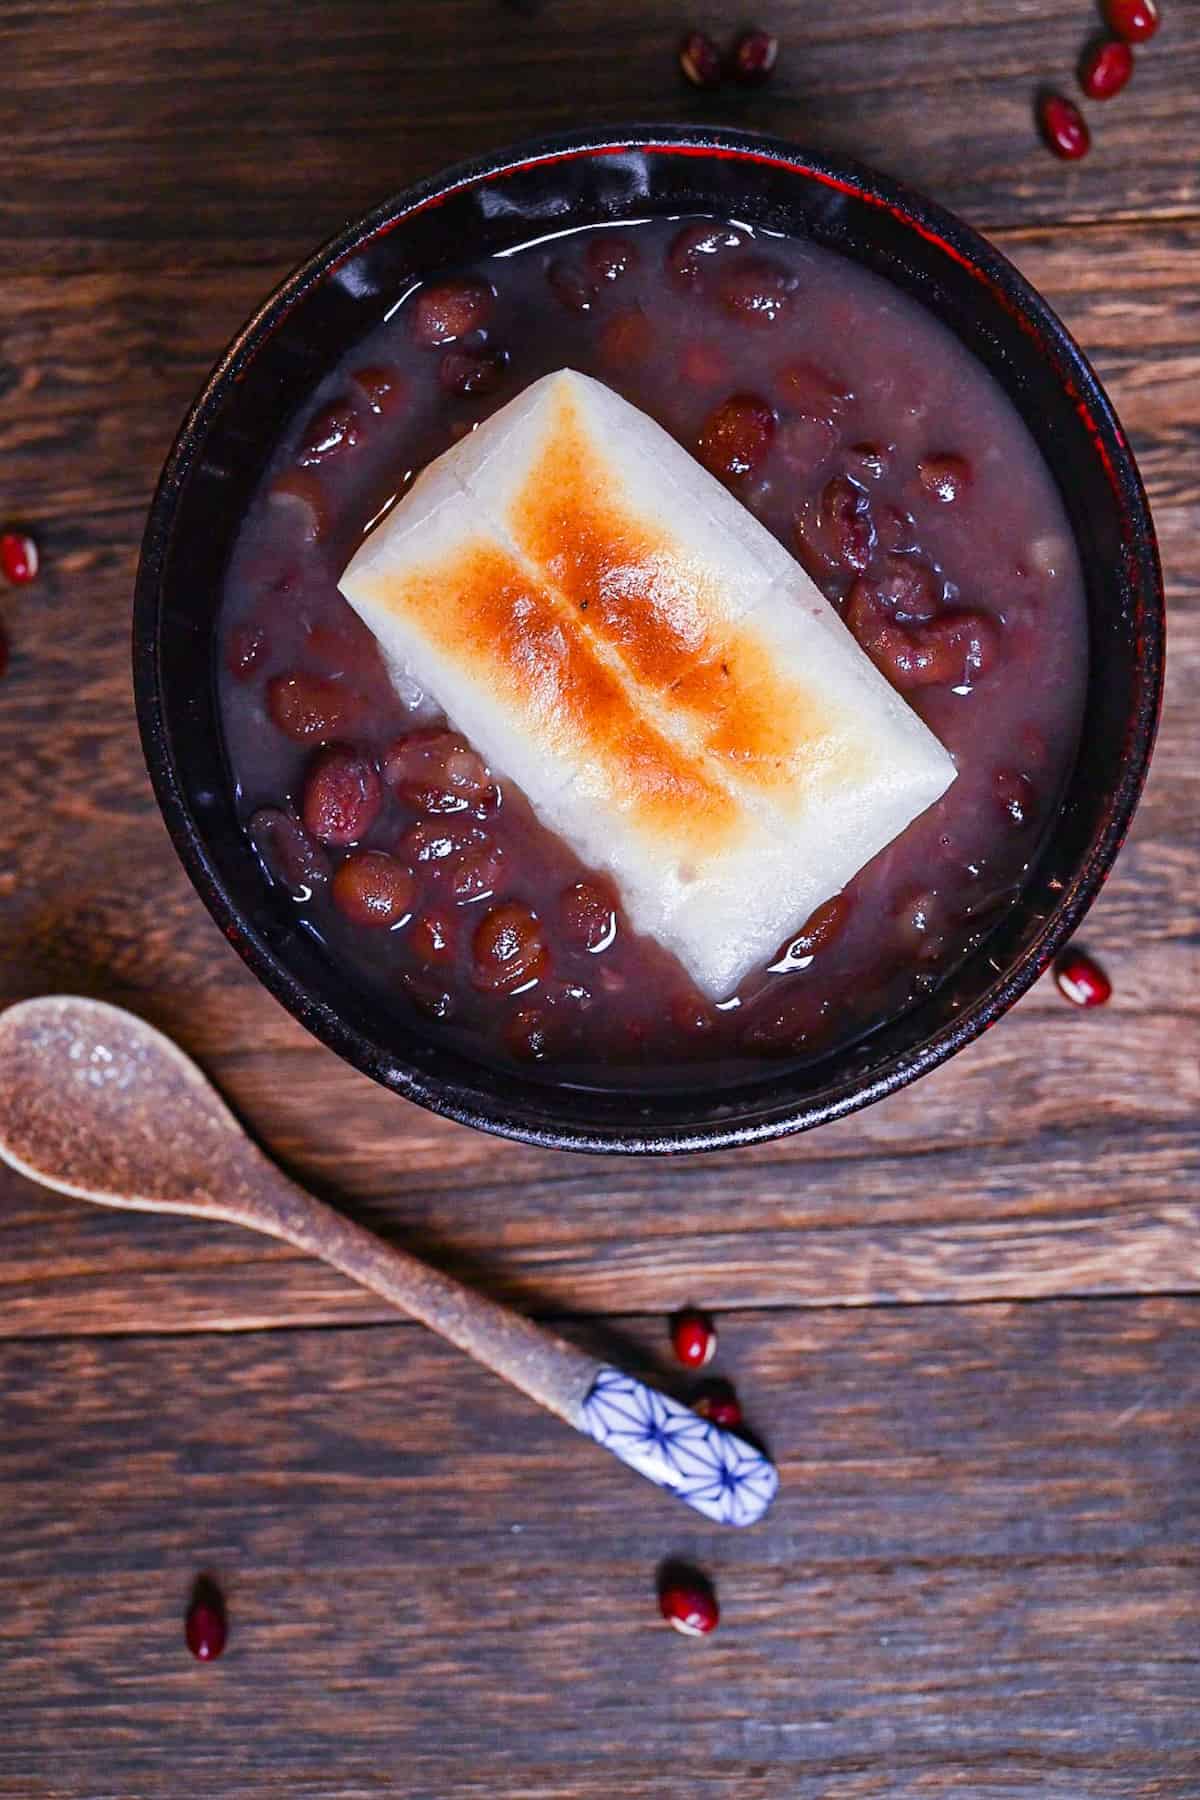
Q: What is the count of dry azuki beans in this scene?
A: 12